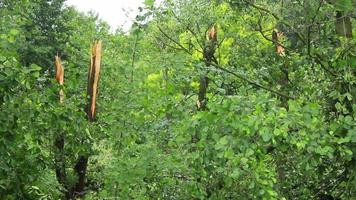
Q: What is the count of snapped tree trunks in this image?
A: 4